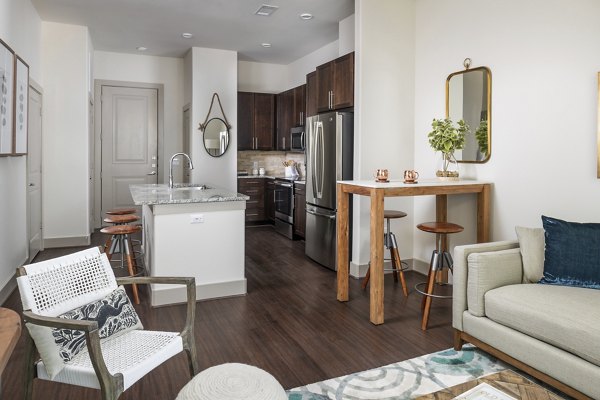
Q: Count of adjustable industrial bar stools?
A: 5